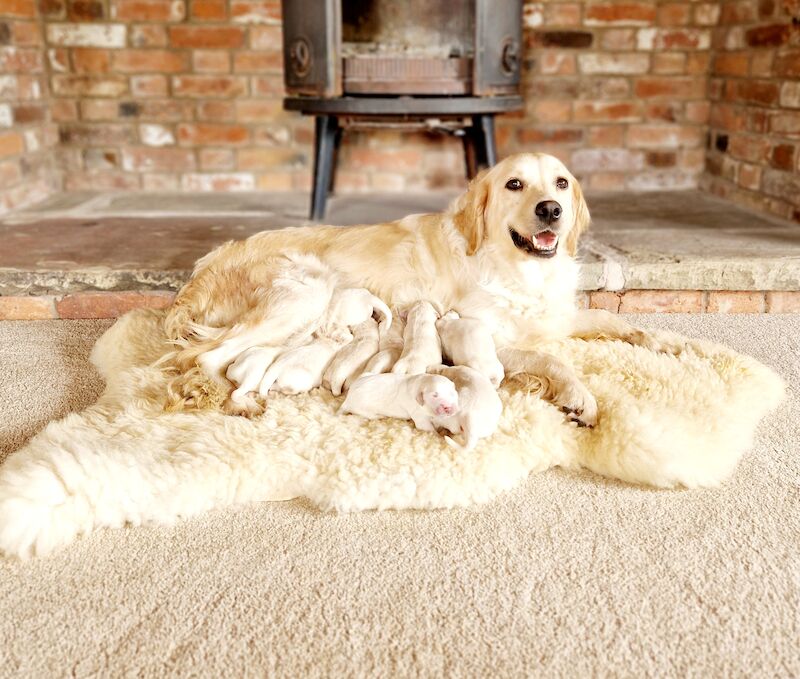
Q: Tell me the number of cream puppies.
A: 9